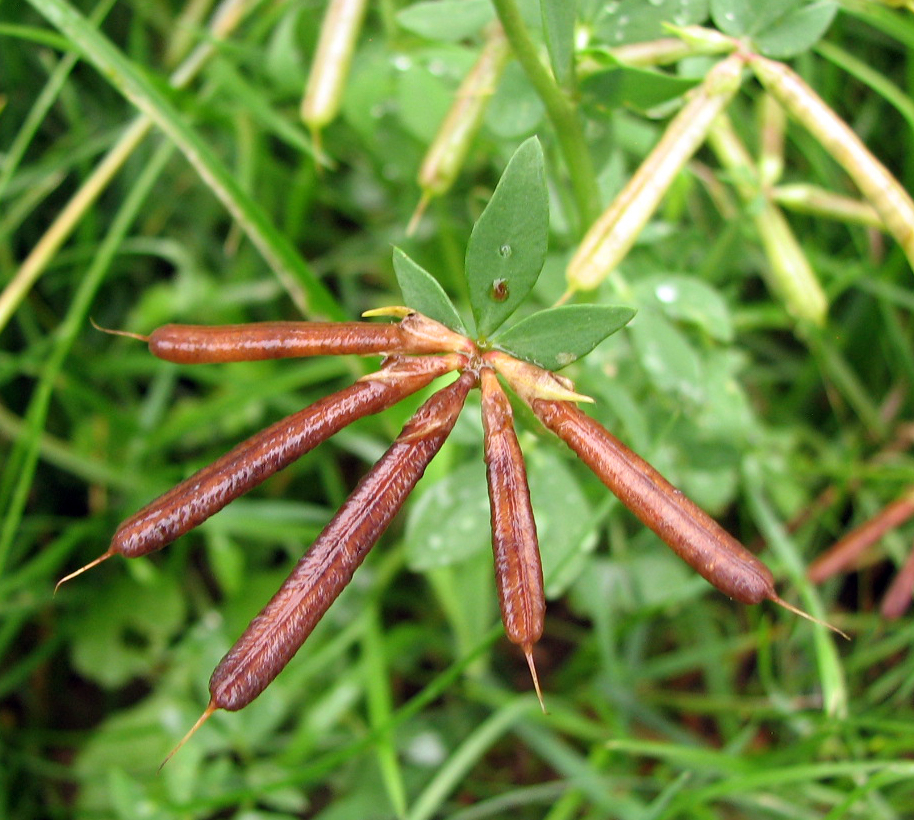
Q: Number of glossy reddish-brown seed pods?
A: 5